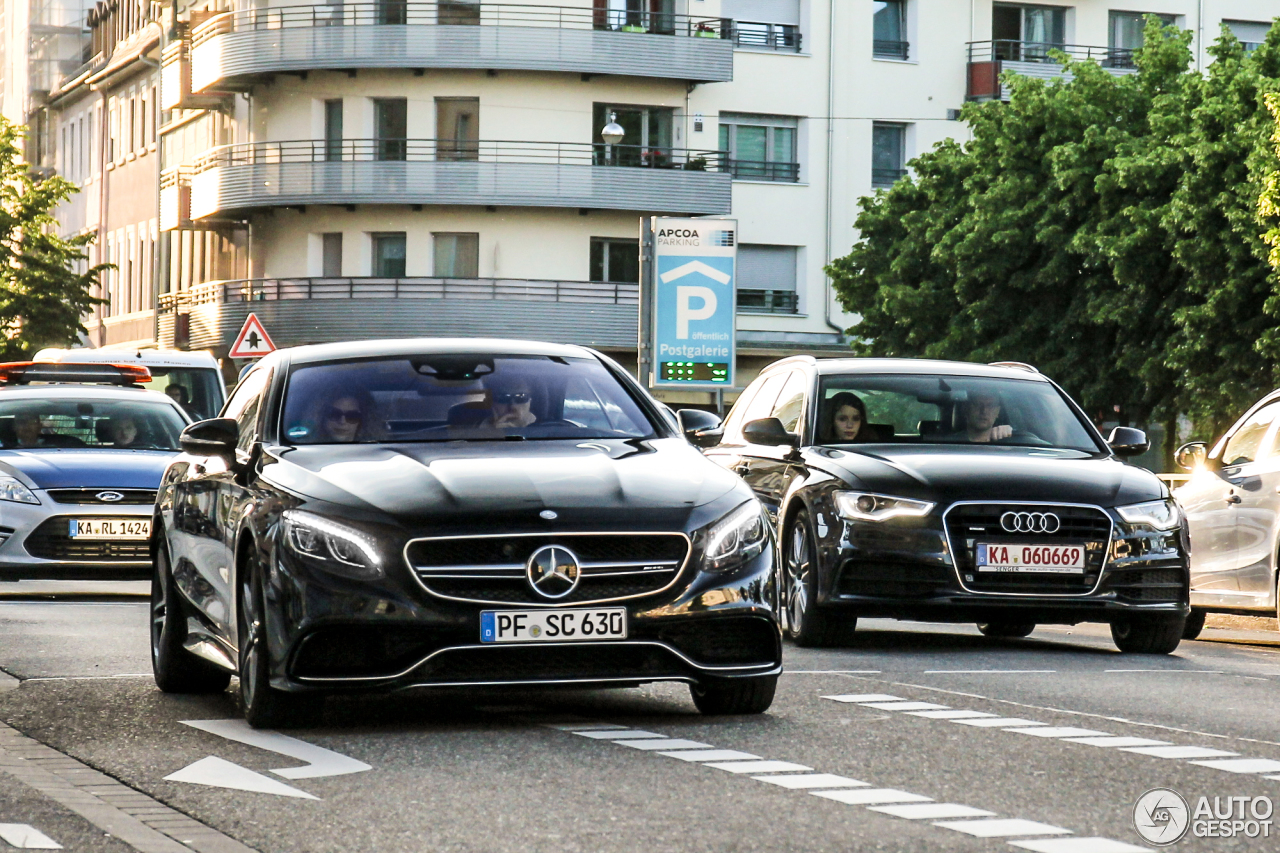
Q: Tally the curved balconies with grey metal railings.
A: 3